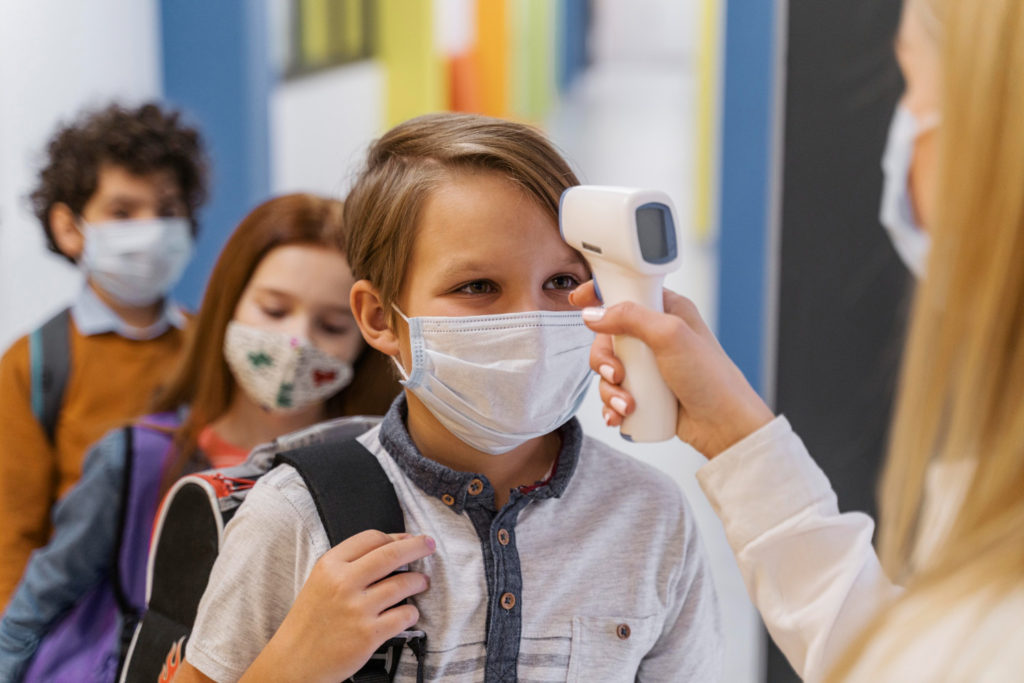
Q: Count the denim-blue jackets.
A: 1